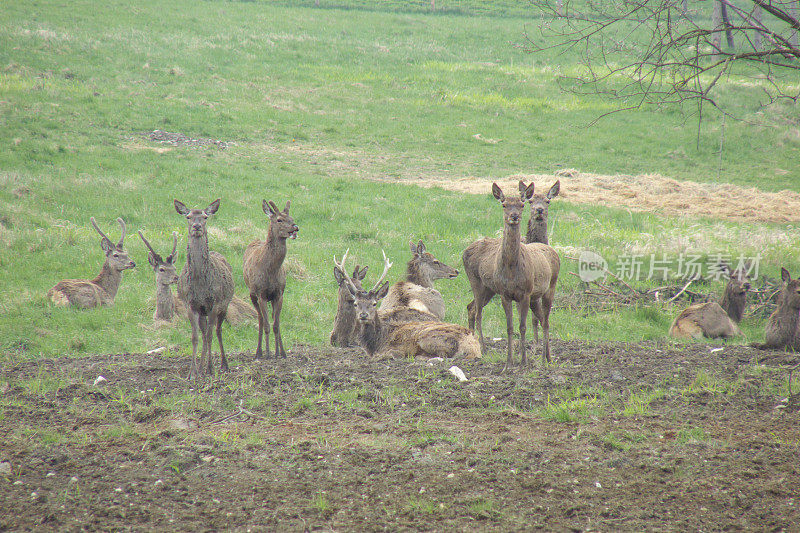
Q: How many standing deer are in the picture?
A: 4